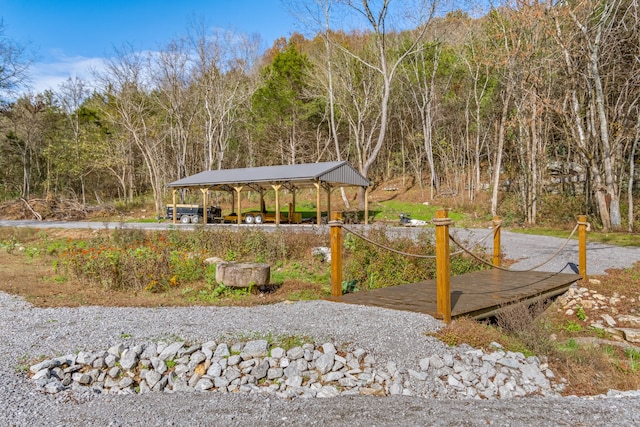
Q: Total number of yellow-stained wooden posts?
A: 4